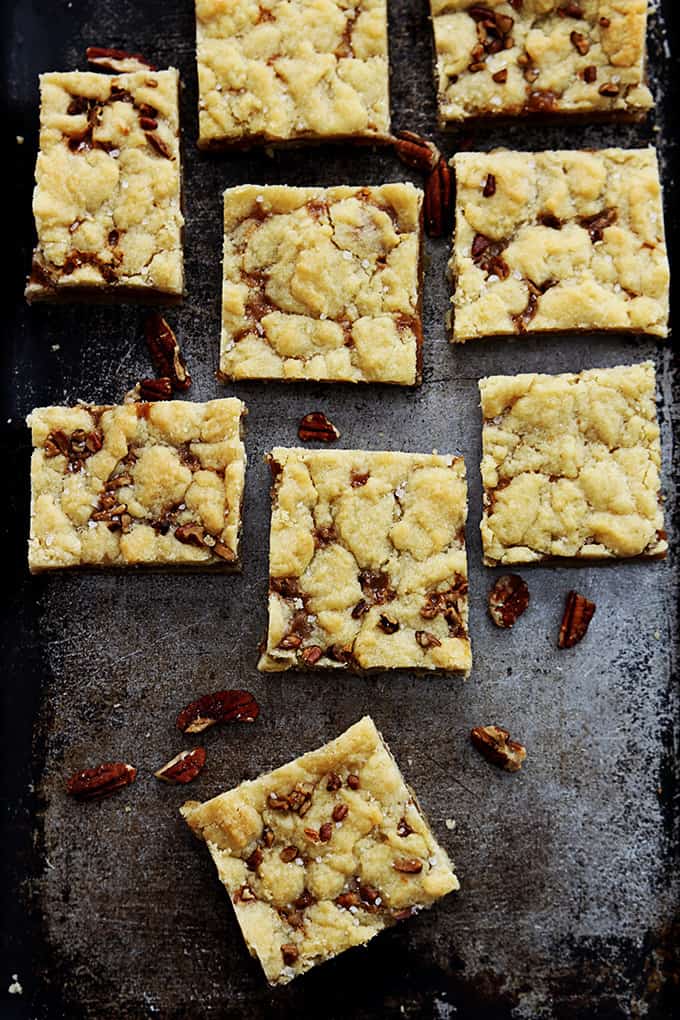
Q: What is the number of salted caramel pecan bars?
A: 9